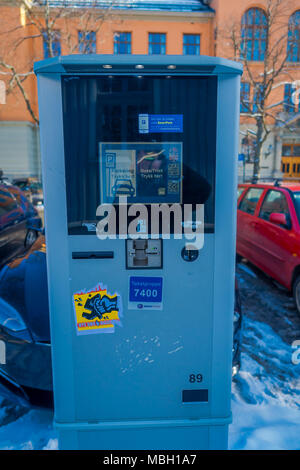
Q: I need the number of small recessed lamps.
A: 3